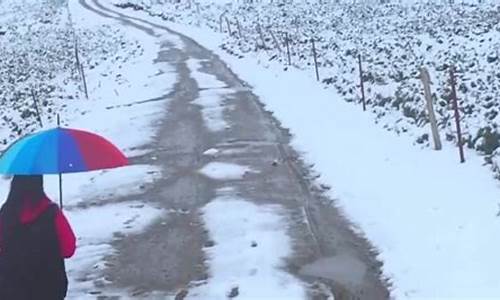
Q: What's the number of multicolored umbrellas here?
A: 1